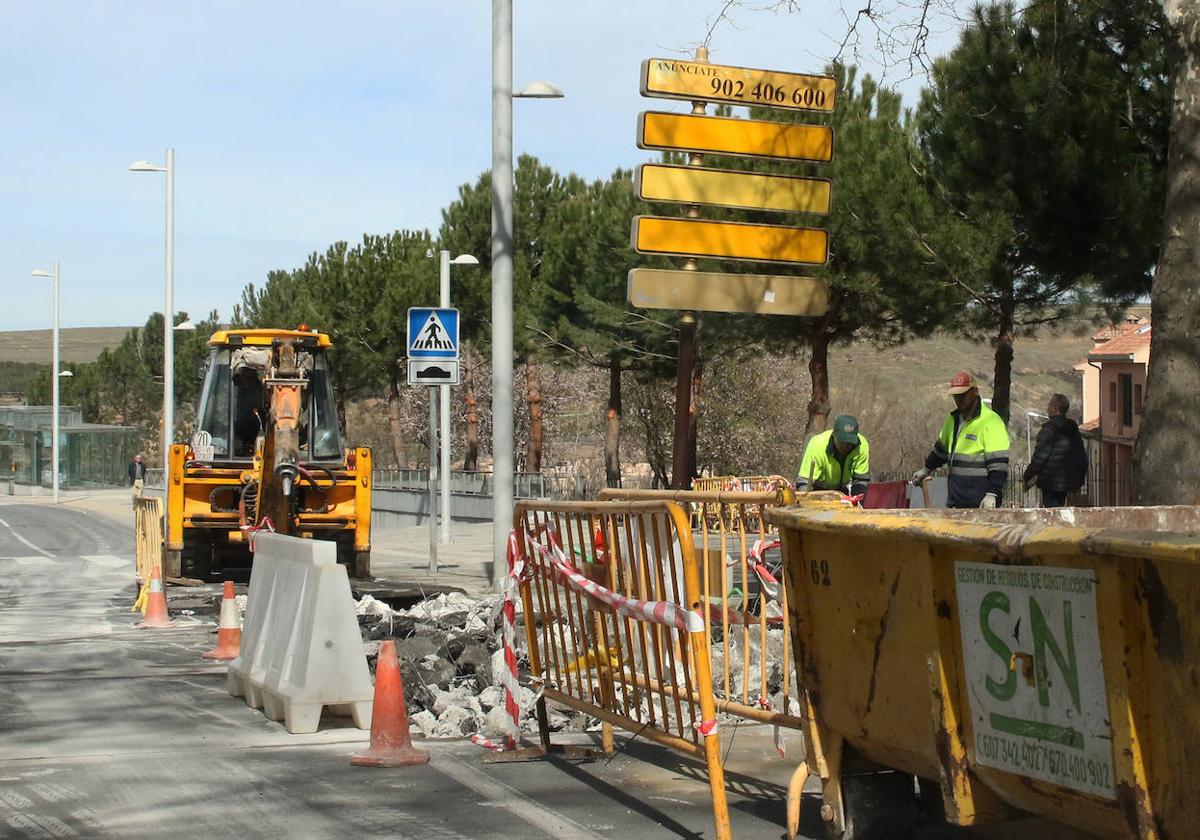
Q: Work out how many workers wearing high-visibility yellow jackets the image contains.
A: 2